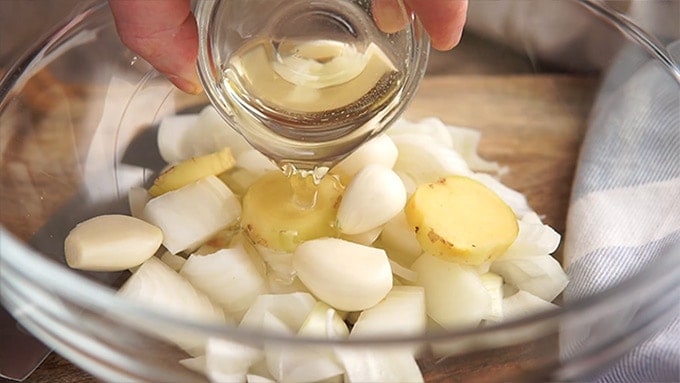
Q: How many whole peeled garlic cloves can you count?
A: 4